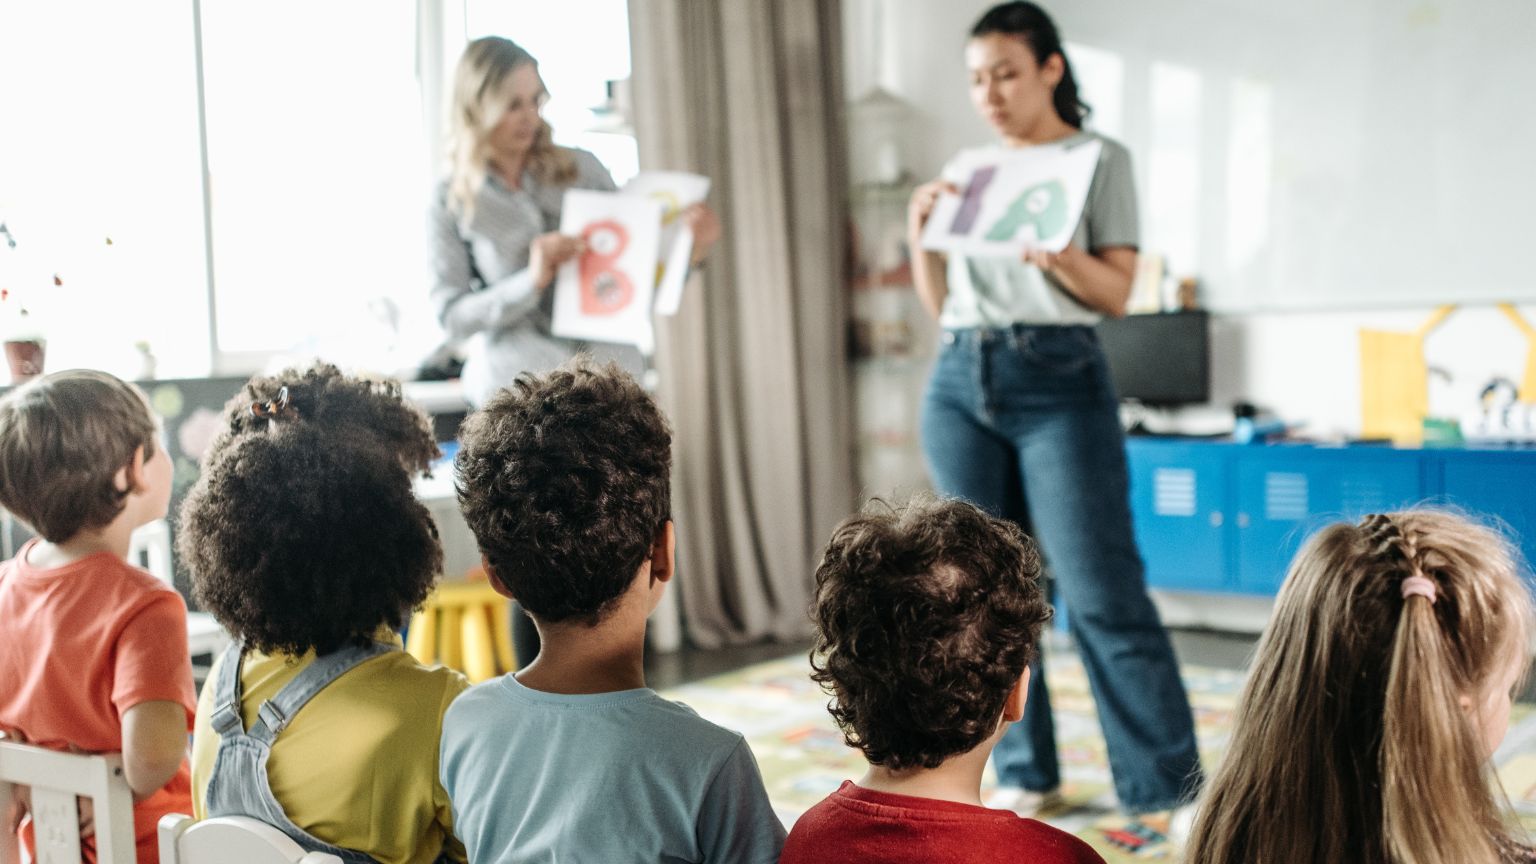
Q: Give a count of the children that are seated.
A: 5